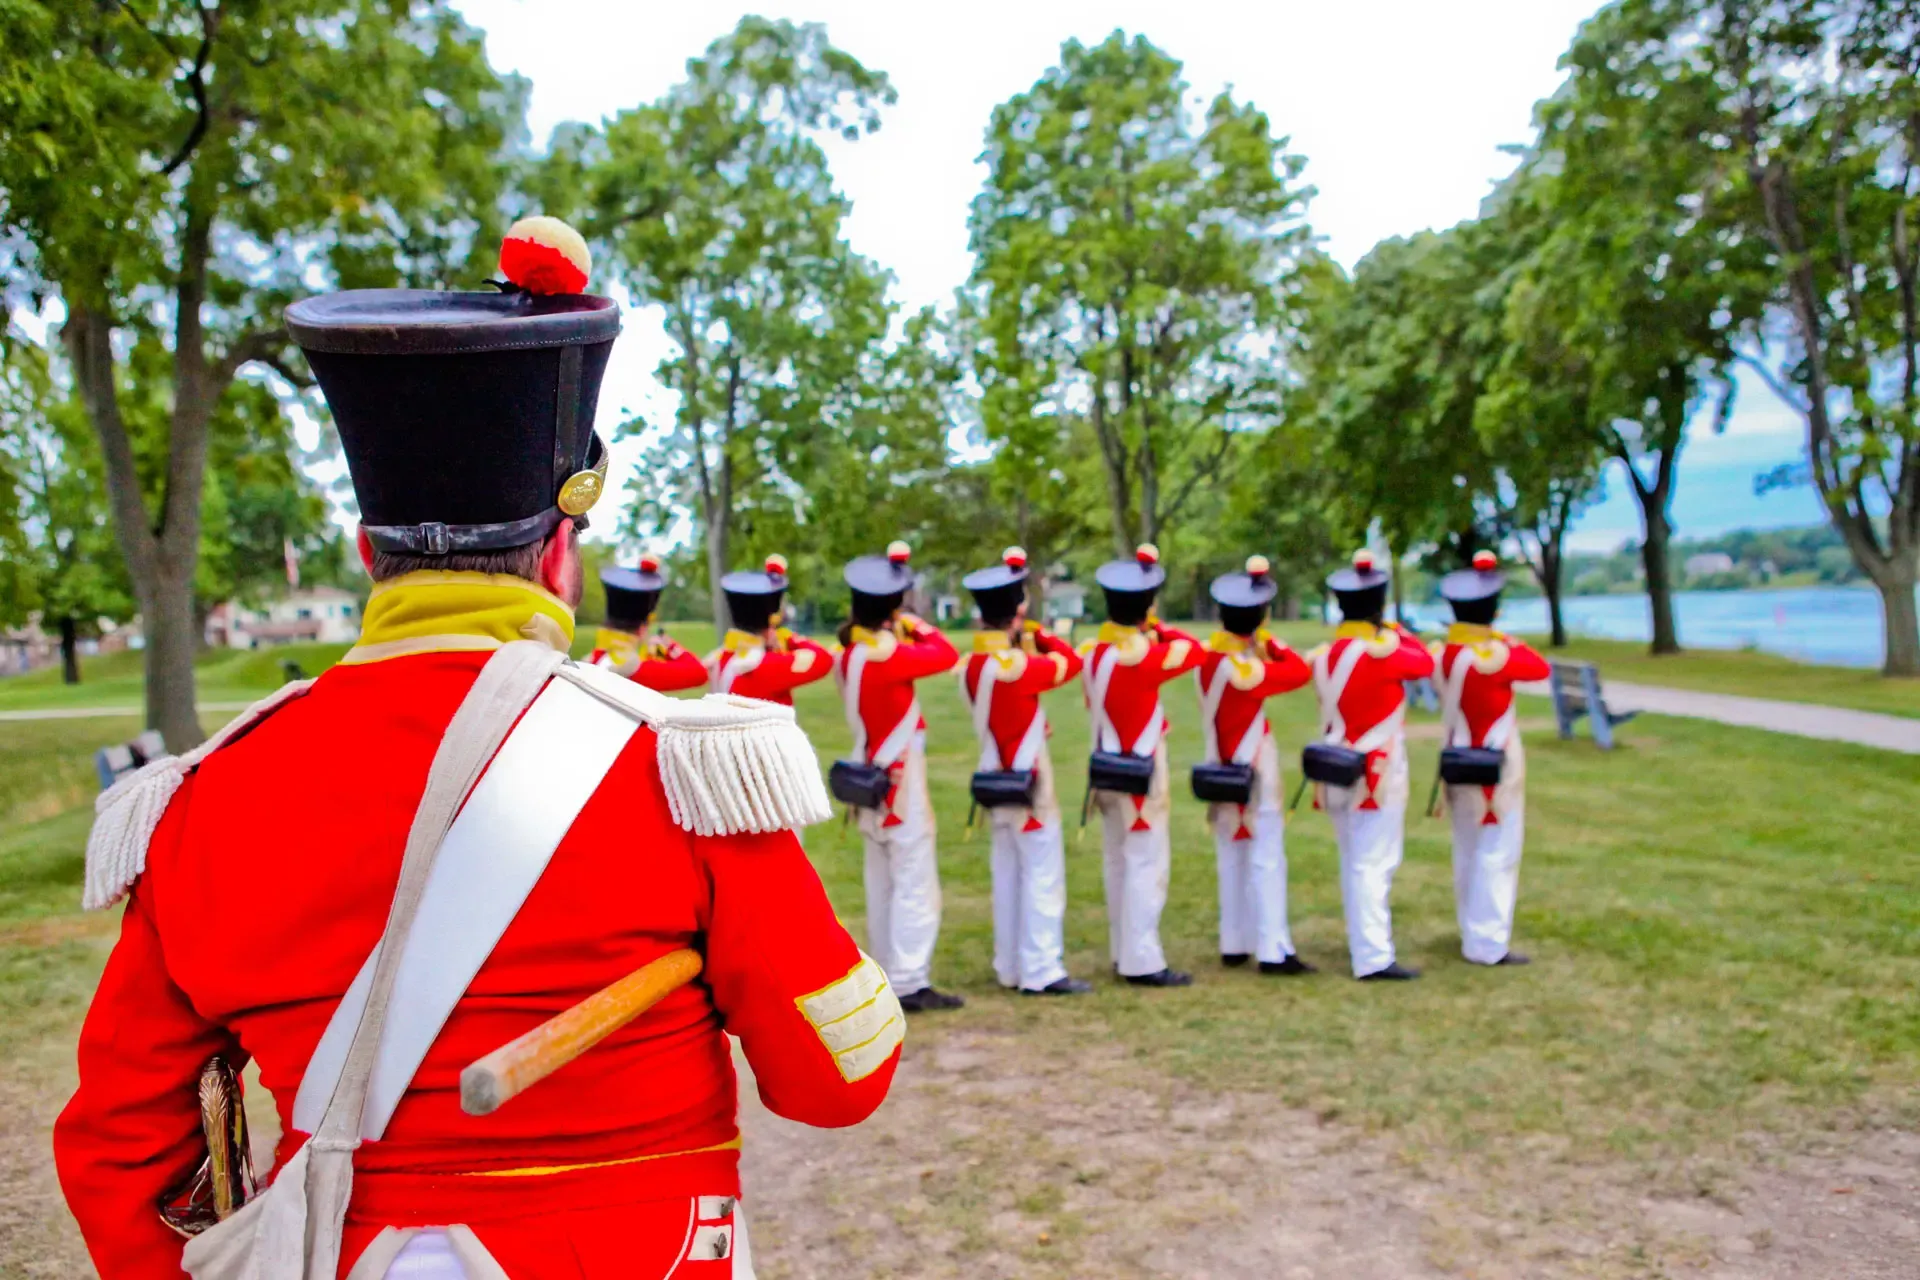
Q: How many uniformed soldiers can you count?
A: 9